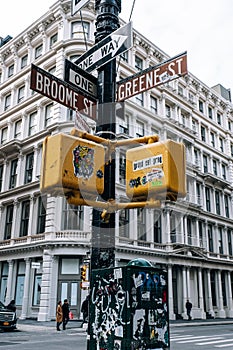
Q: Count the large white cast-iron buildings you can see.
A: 1